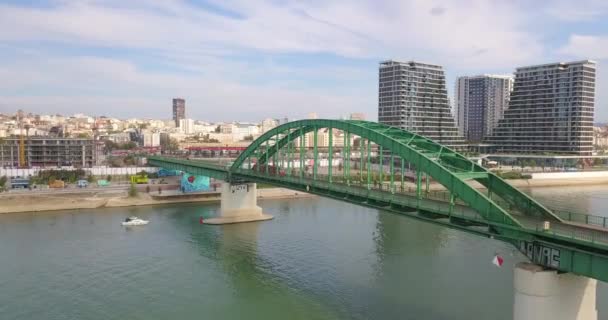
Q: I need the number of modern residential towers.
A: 3